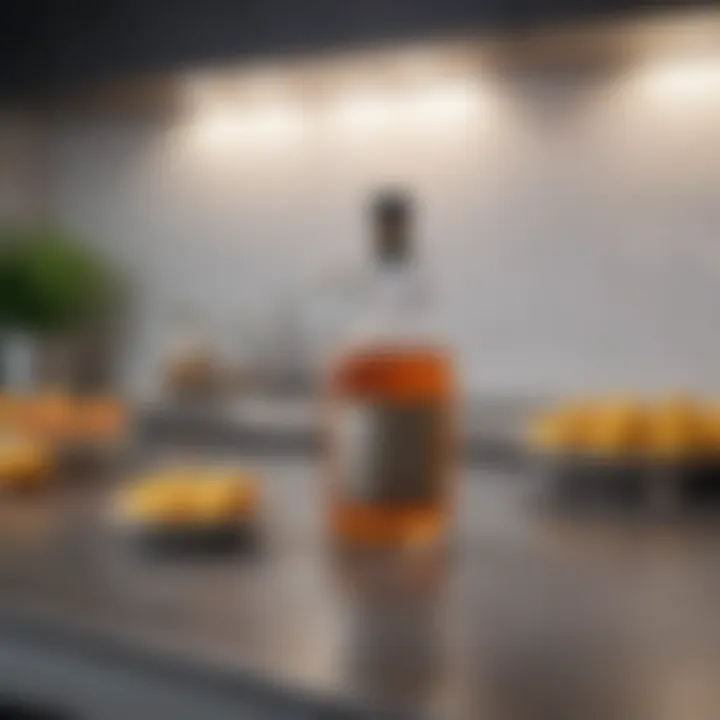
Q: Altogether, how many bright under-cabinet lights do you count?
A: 3